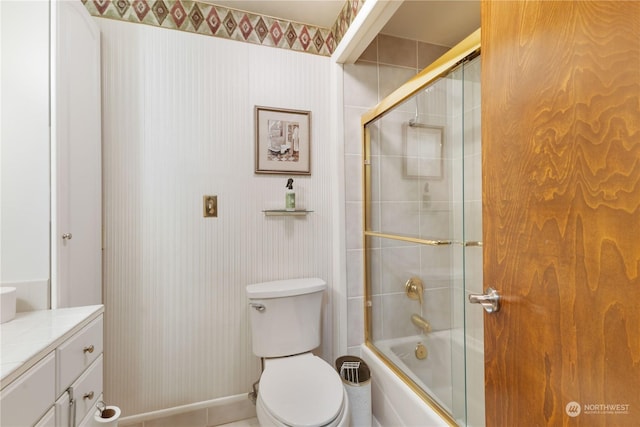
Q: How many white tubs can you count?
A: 1